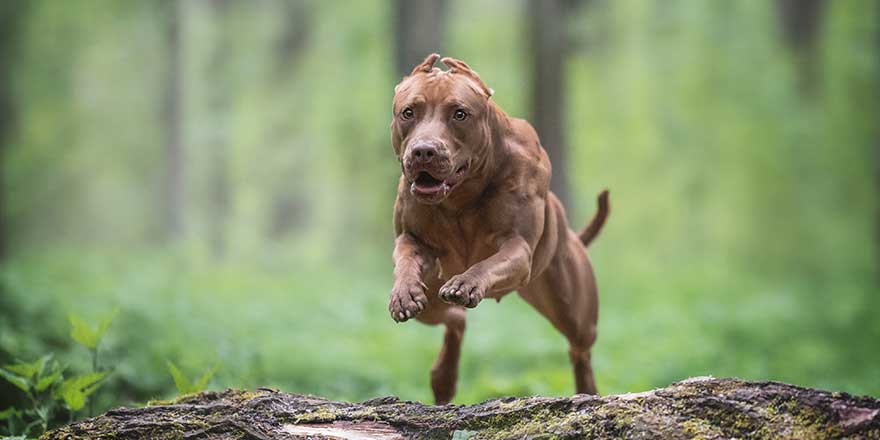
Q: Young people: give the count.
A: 0